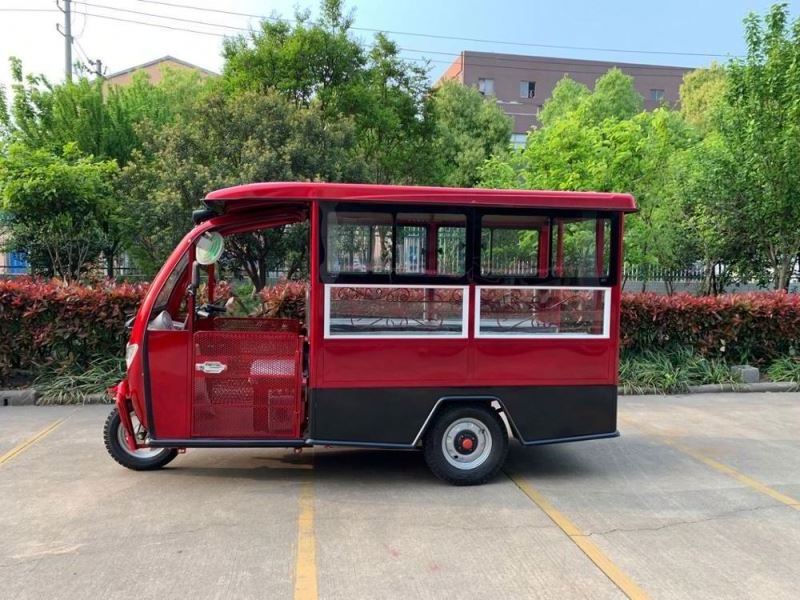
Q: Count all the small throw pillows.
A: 0